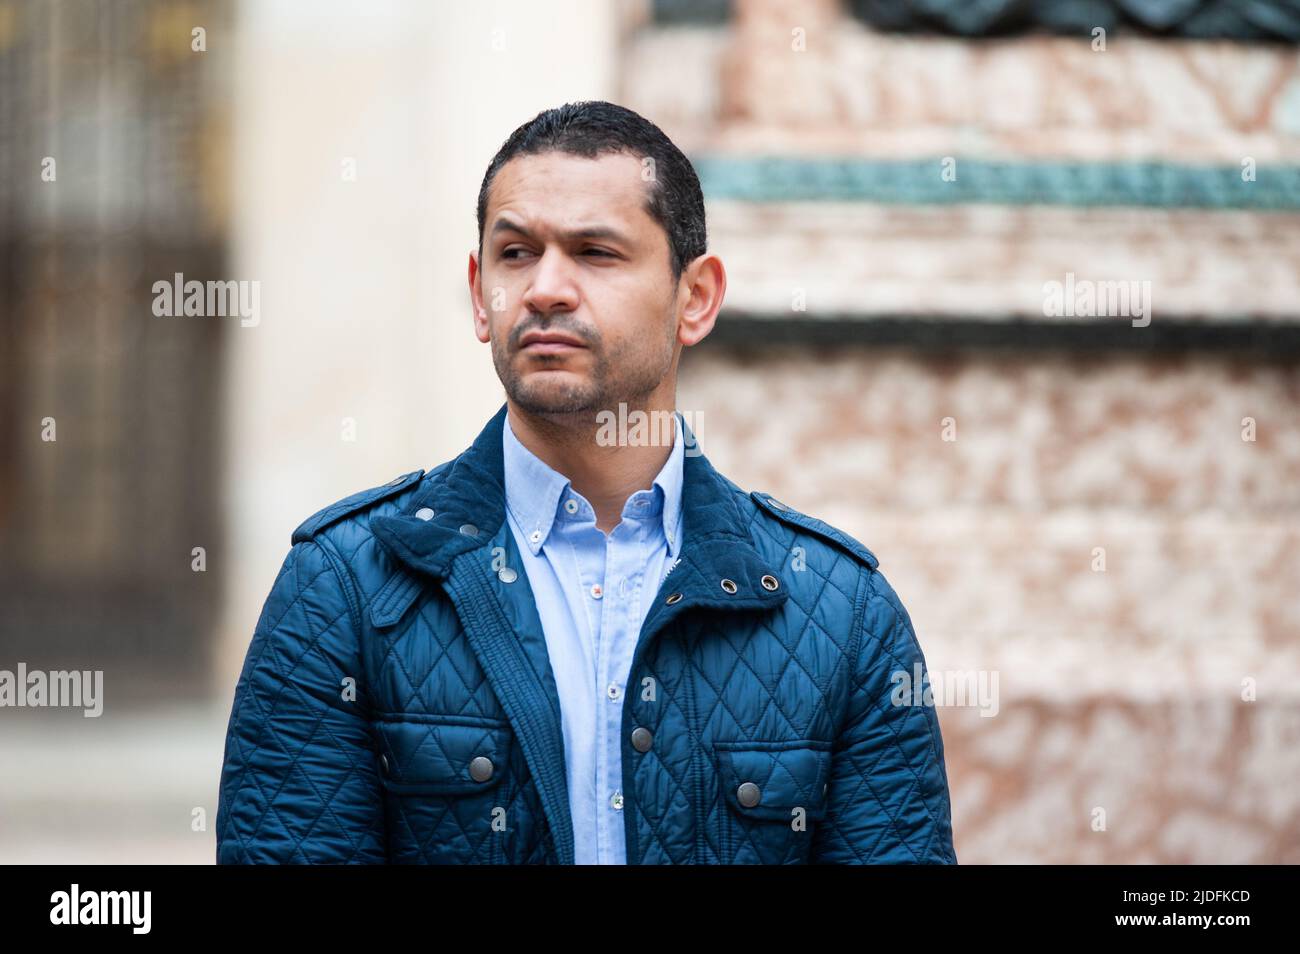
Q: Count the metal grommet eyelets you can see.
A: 3